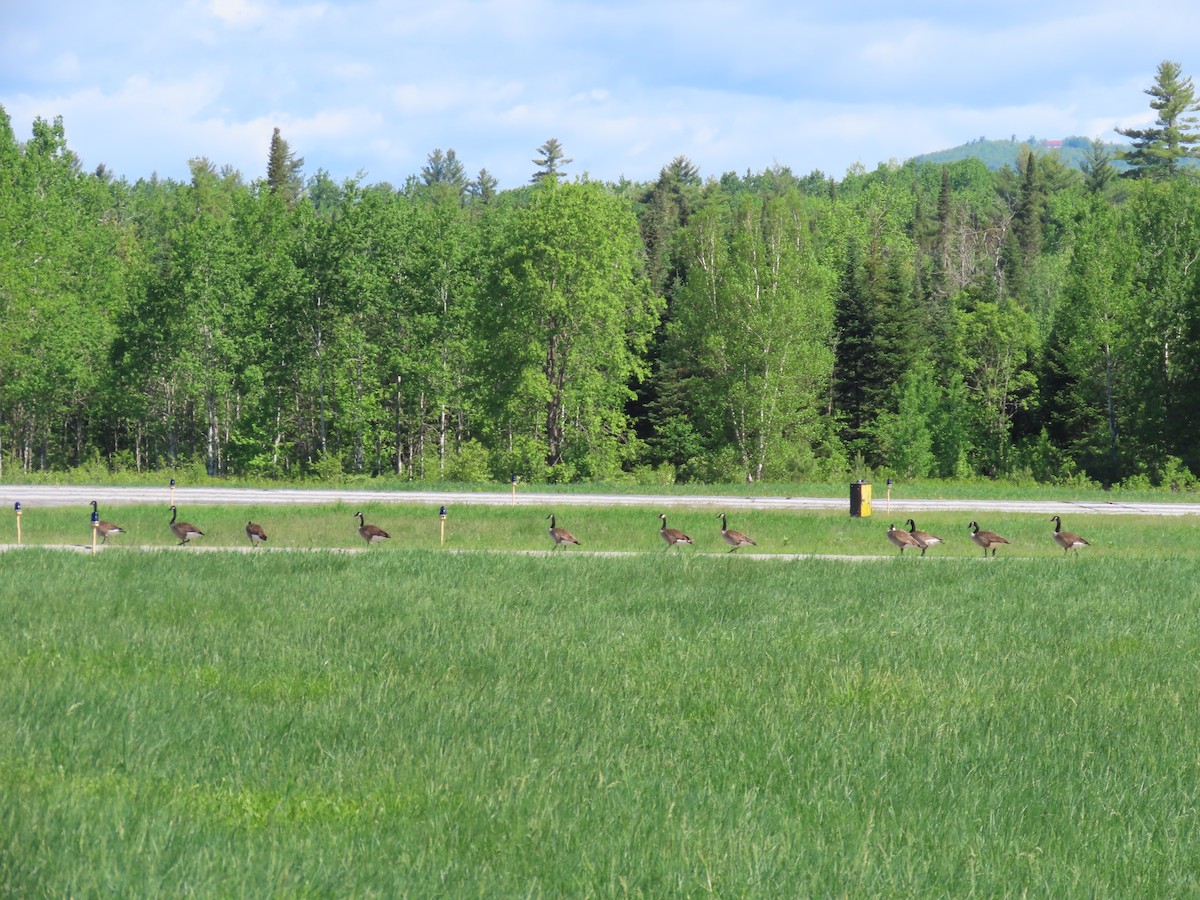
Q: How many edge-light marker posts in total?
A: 6